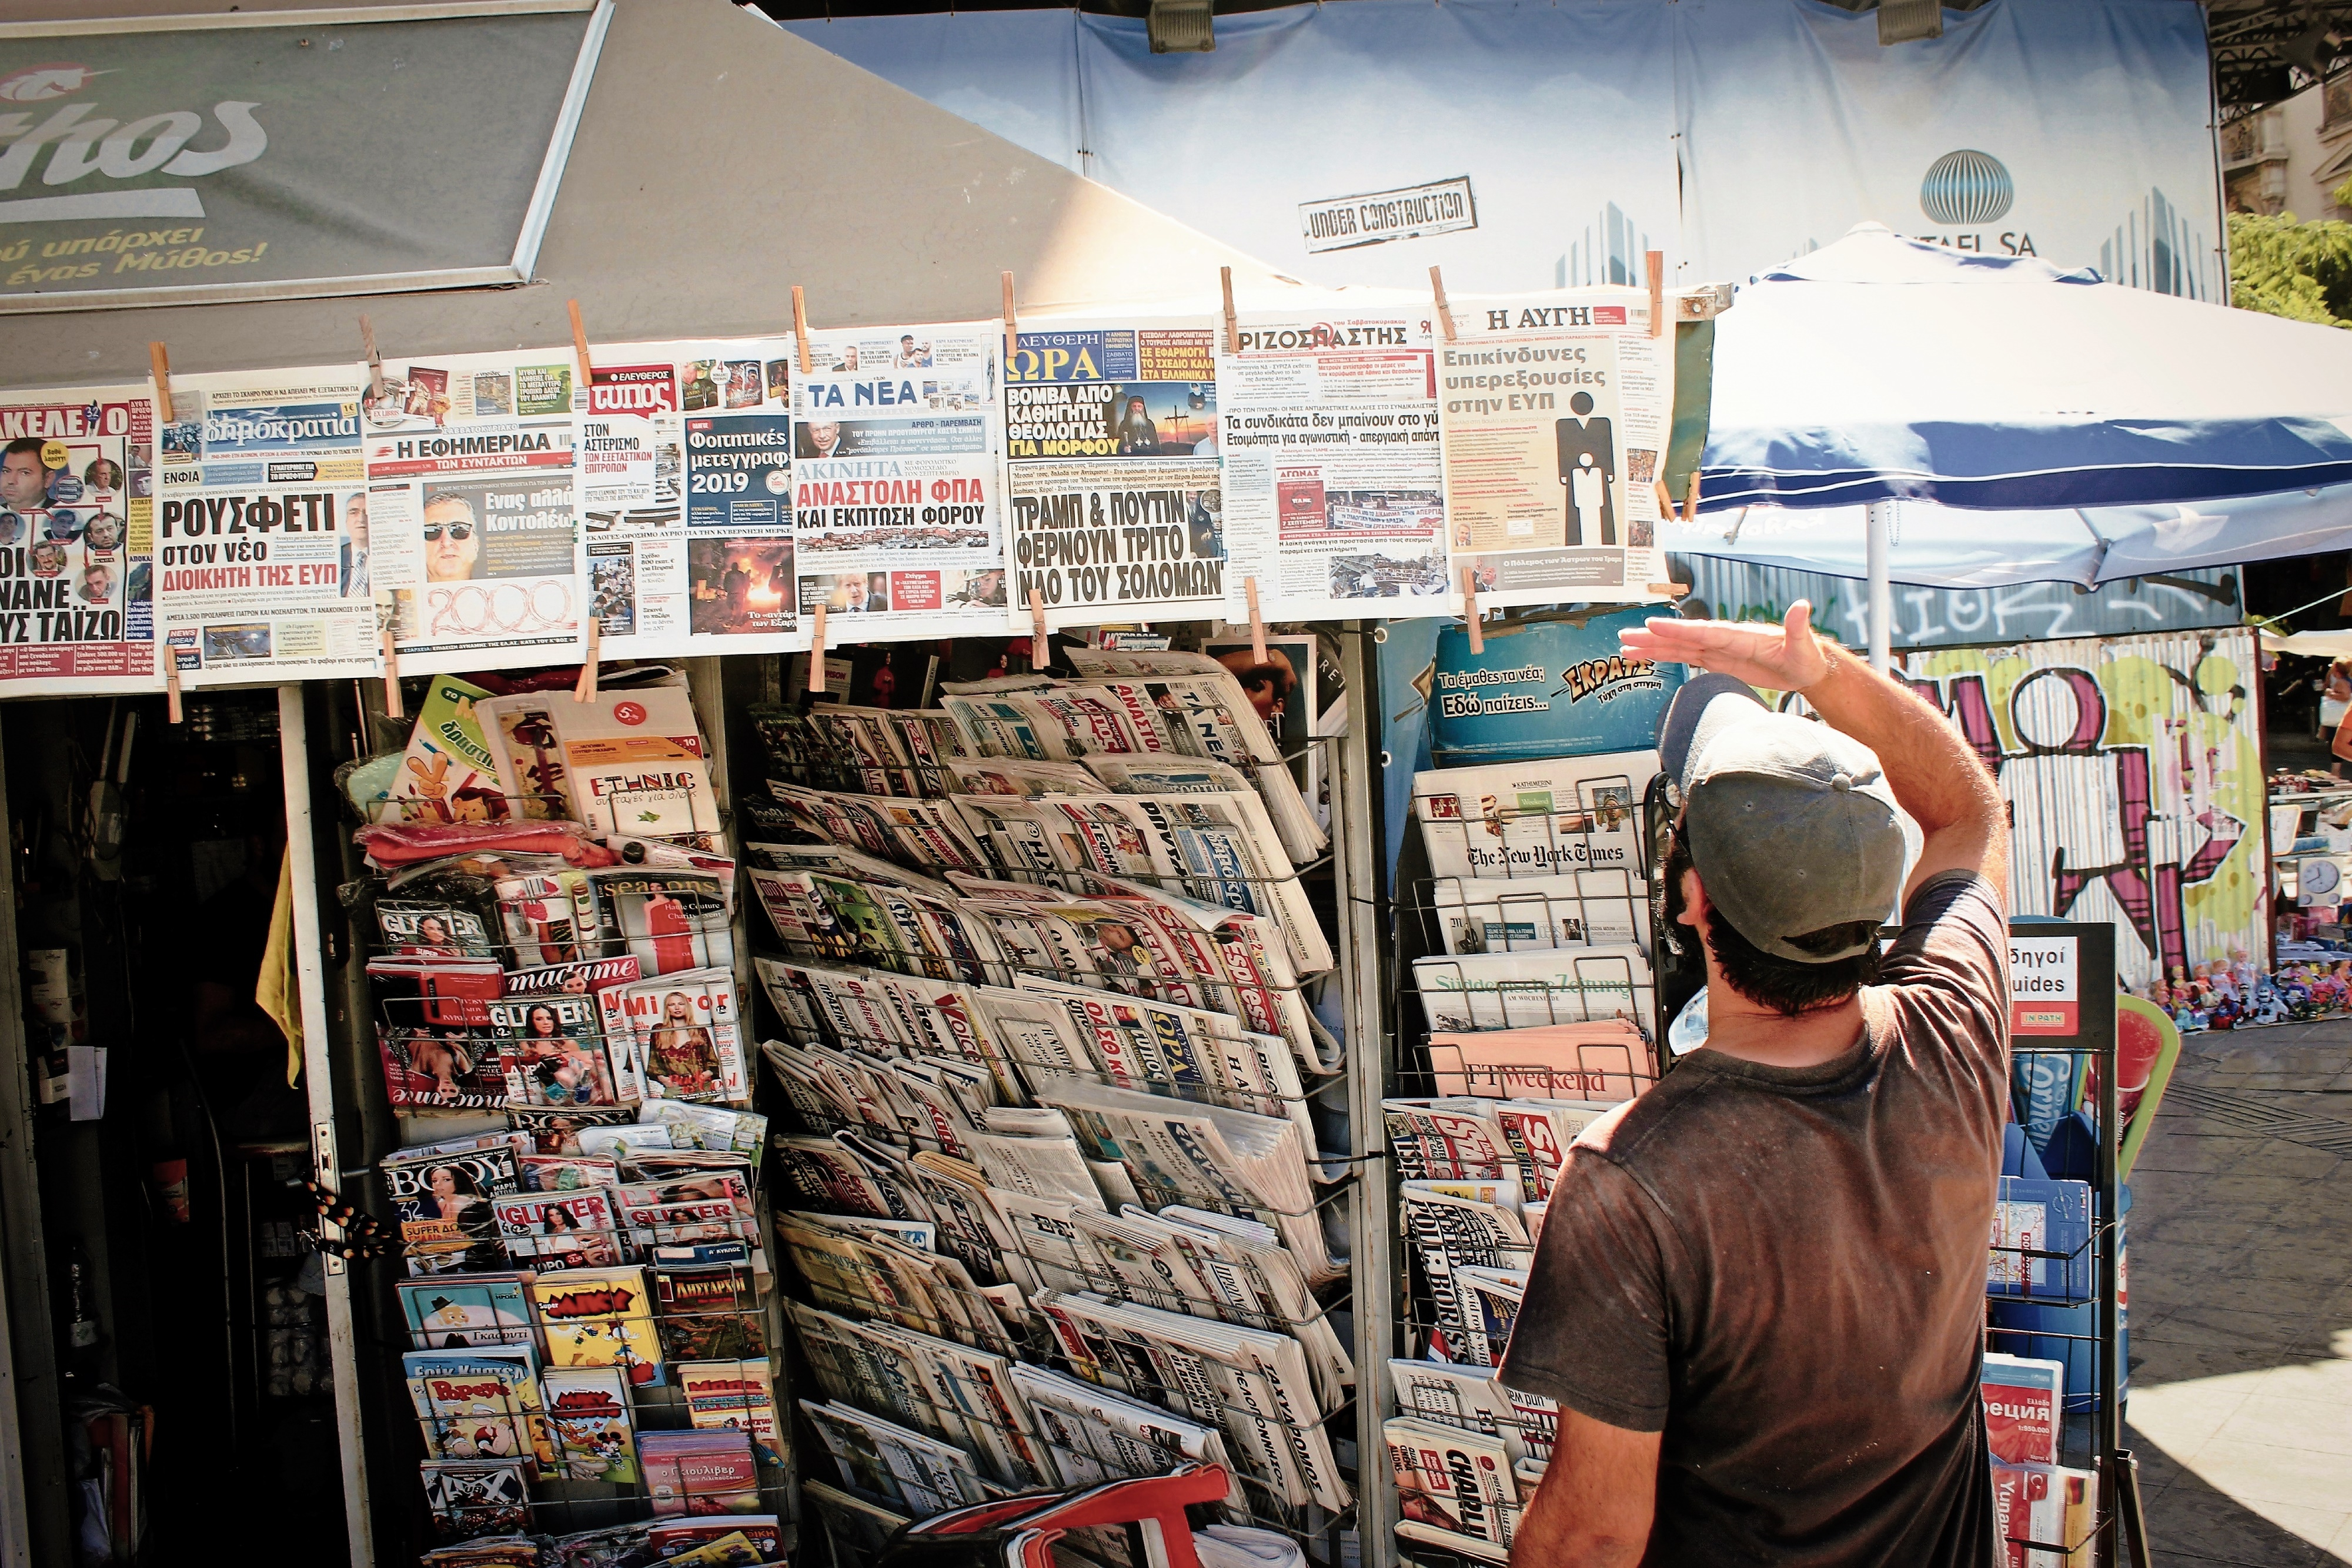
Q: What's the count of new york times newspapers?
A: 1